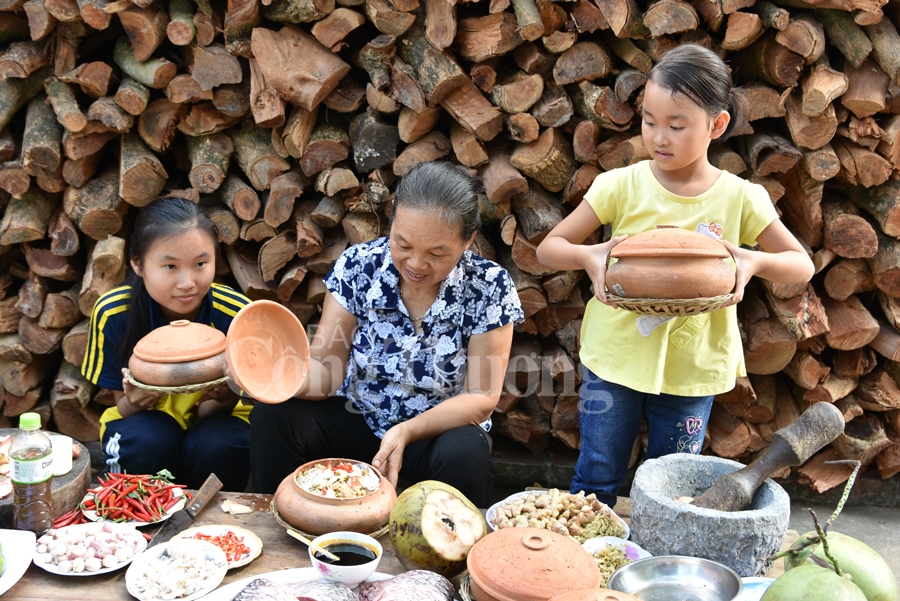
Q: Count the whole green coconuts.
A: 2